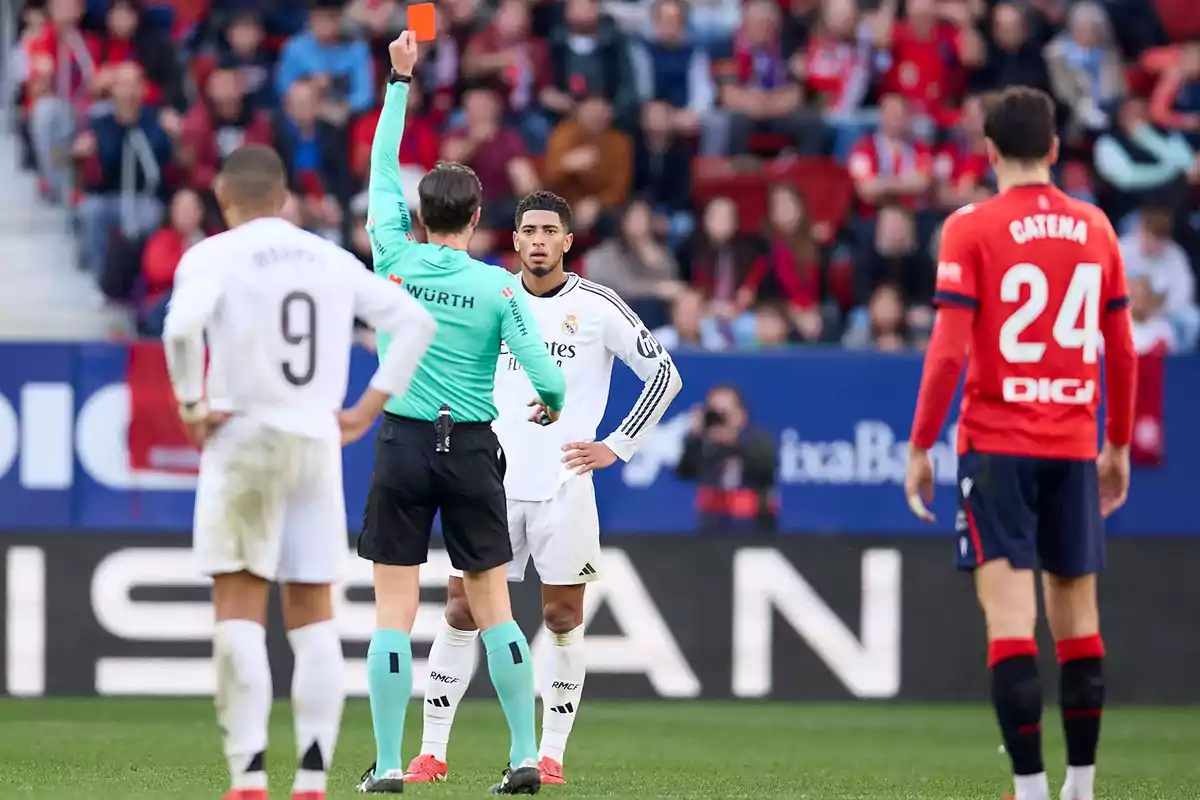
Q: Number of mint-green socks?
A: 2